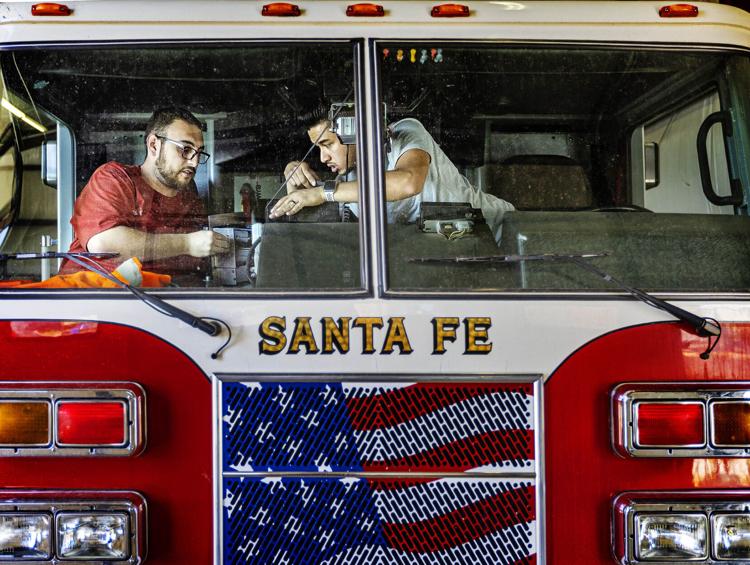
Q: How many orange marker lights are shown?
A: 5